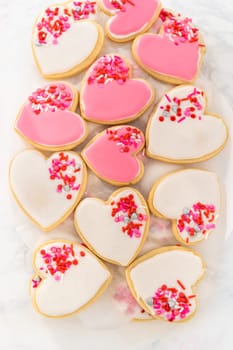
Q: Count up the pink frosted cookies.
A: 5